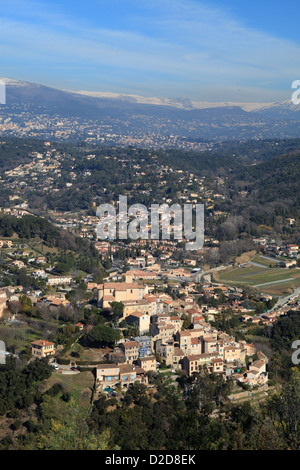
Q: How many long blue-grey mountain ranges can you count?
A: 1